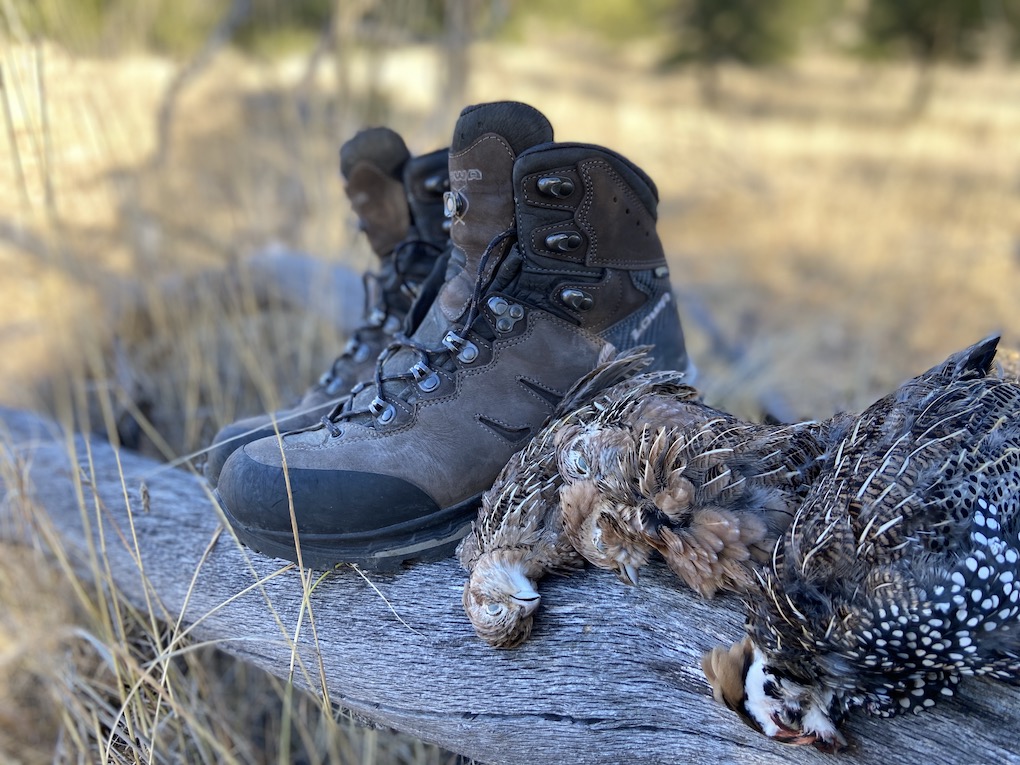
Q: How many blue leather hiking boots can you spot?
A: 0